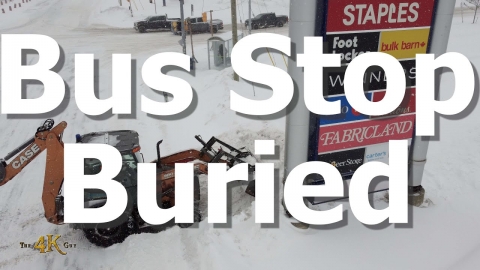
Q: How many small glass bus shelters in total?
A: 1